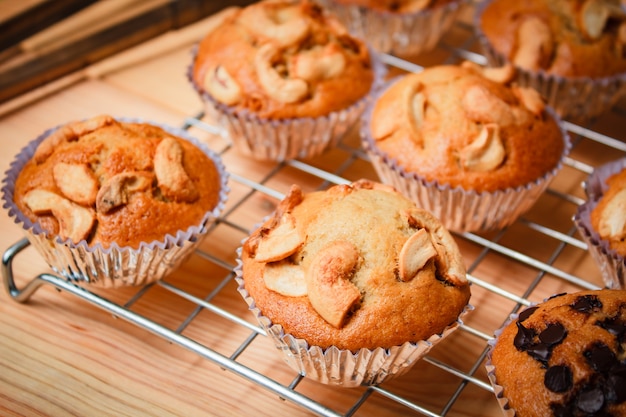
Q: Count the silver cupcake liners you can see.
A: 8